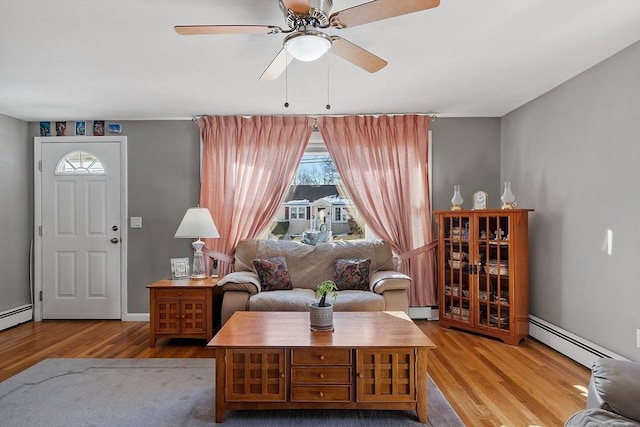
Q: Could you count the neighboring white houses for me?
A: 1